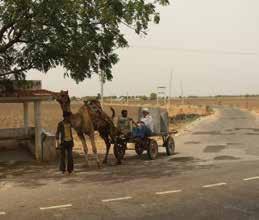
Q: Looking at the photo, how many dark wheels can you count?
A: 4